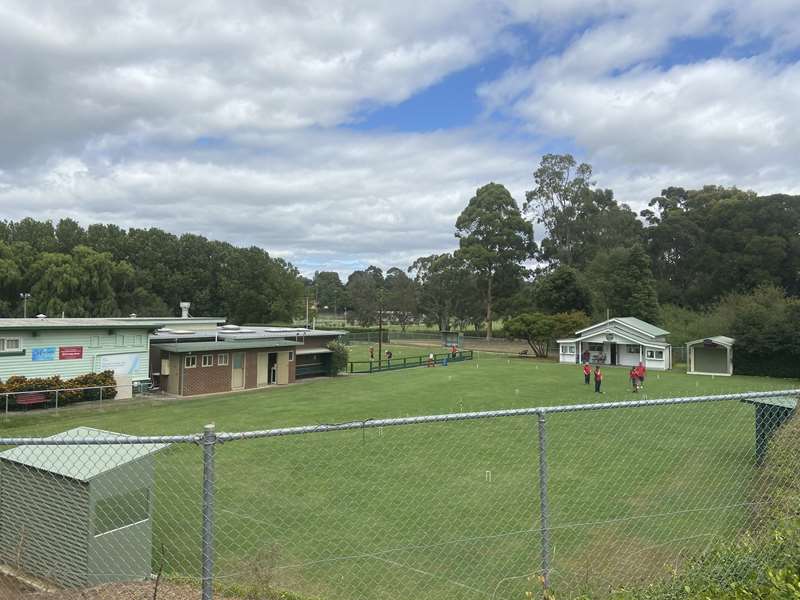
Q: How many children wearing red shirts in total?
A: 4